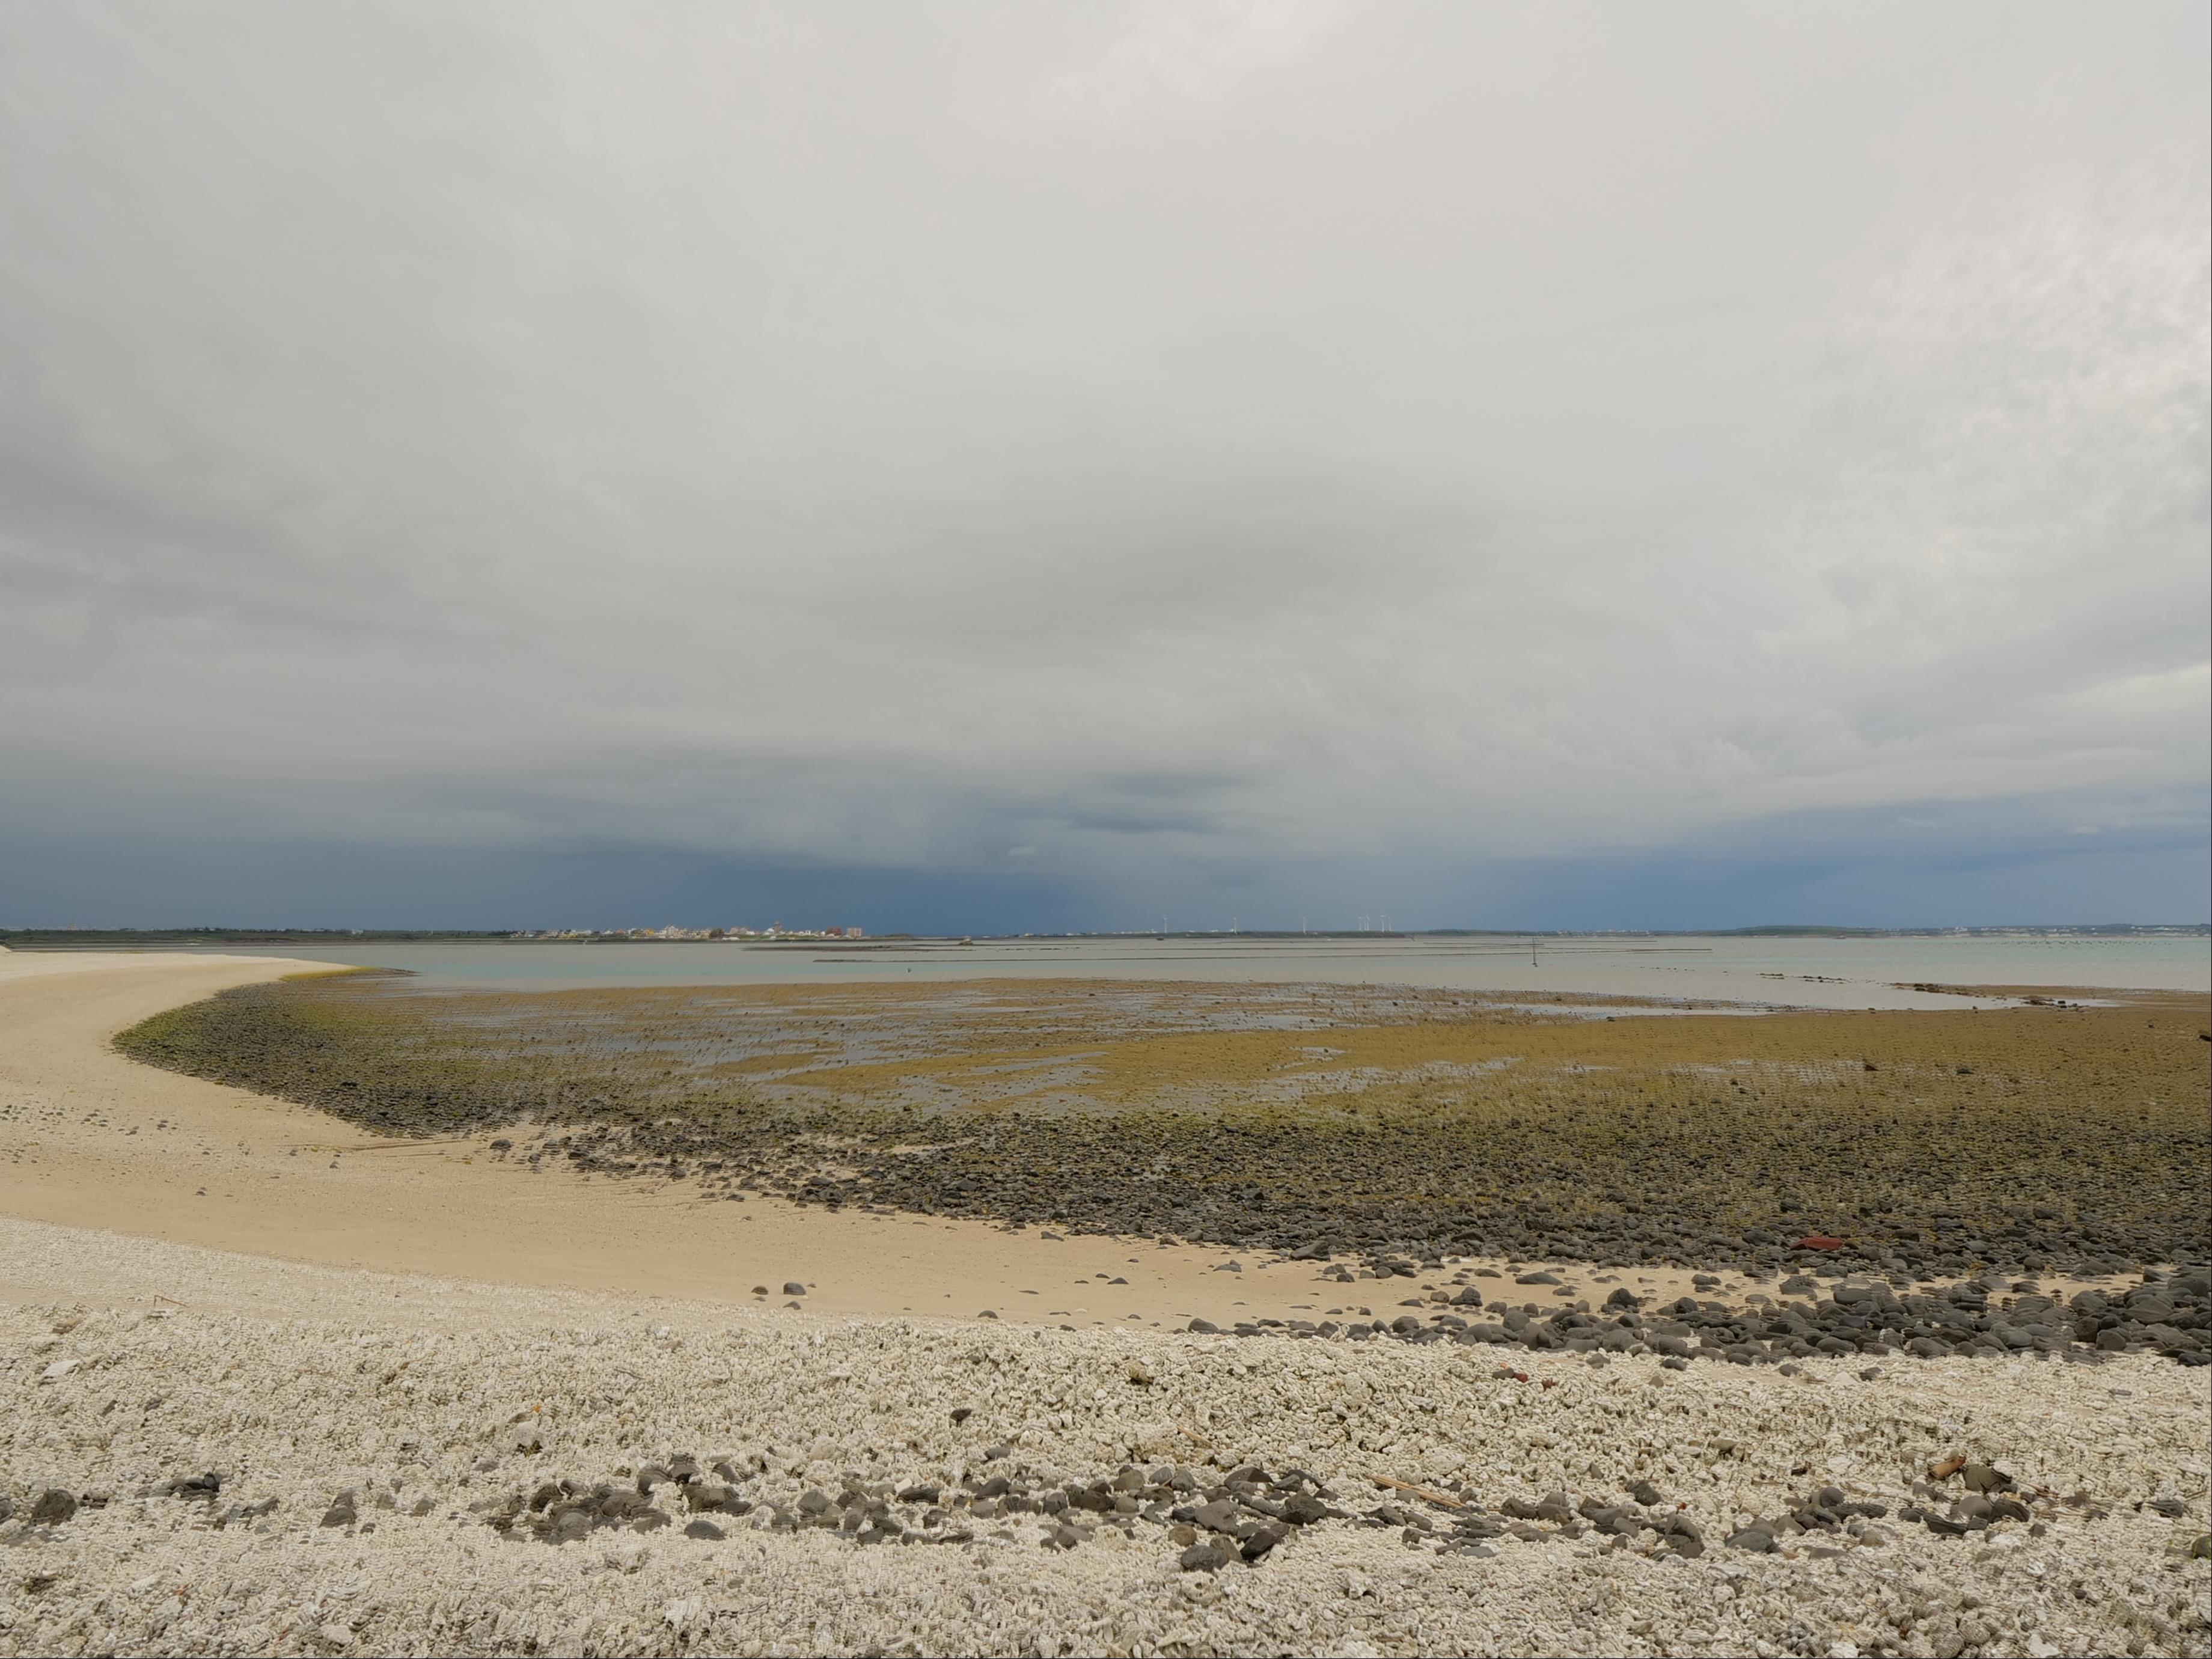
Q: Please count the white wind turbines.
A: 8